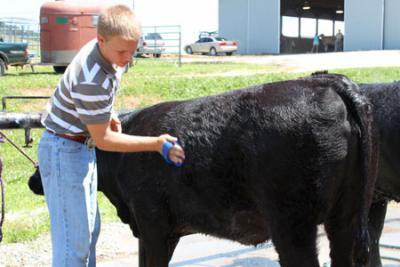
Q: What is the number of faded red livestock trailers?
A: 1